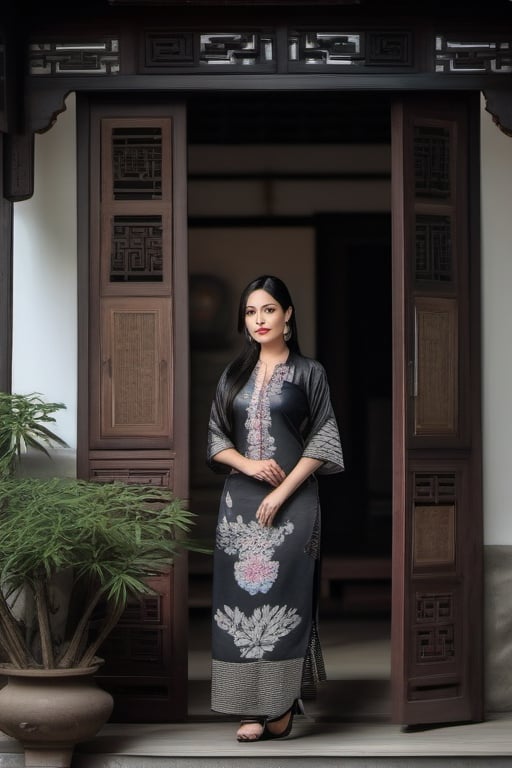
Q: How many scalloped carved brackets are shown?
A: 2